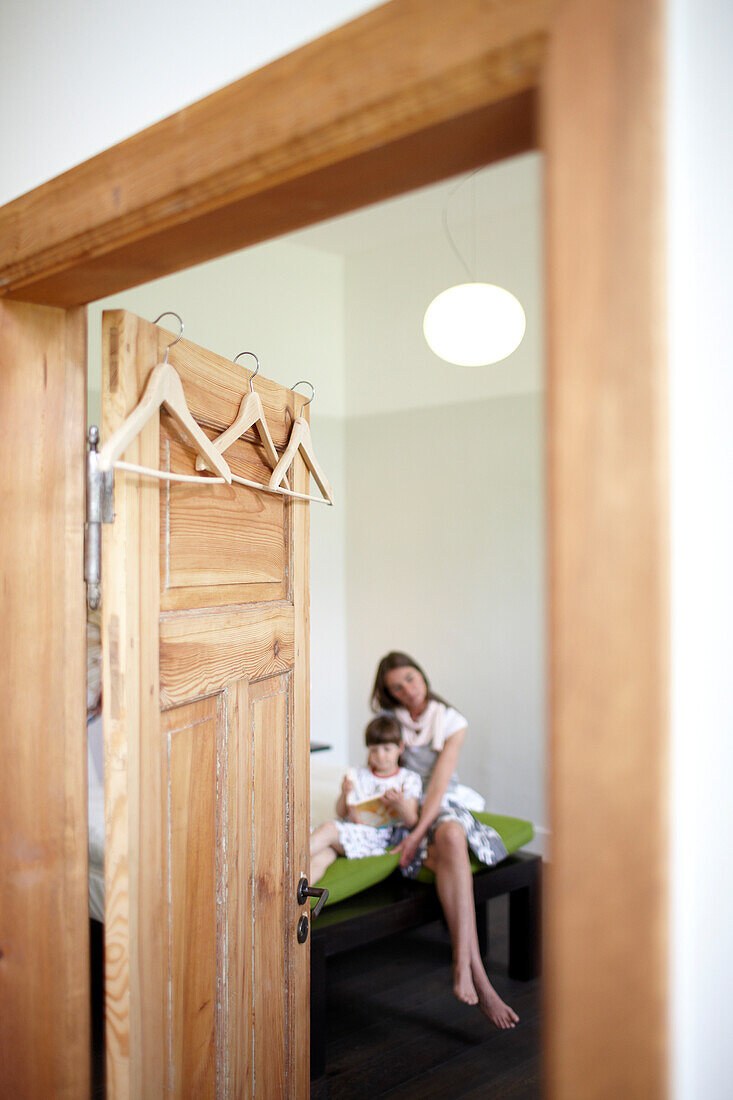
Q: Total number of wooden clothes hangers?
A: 3